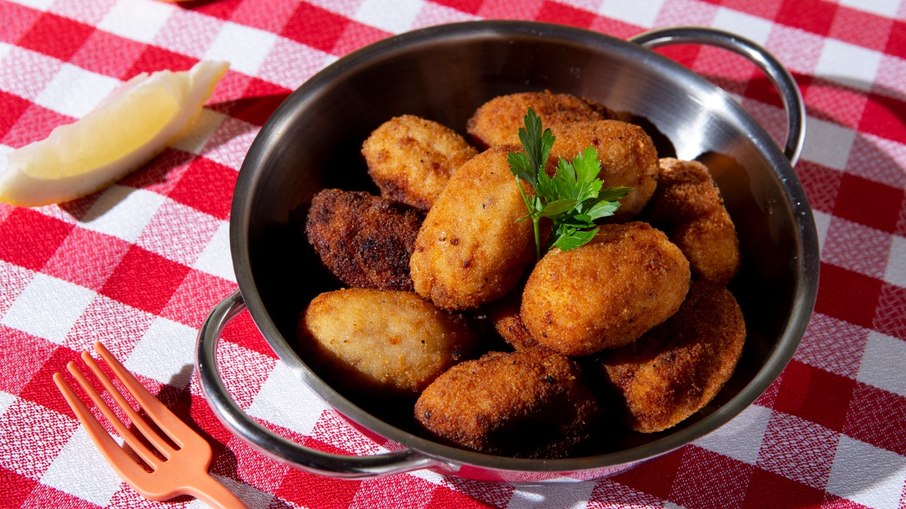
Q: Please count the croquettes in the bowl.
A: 11